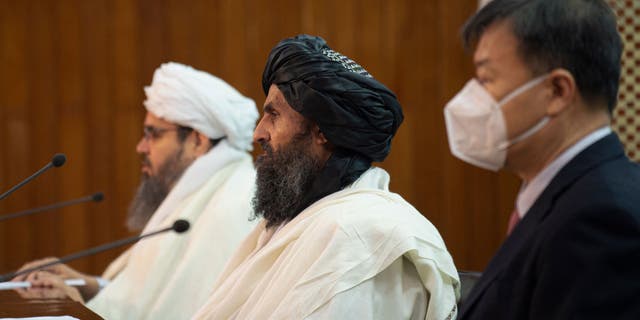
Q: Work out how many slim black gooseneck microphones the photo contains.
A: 3